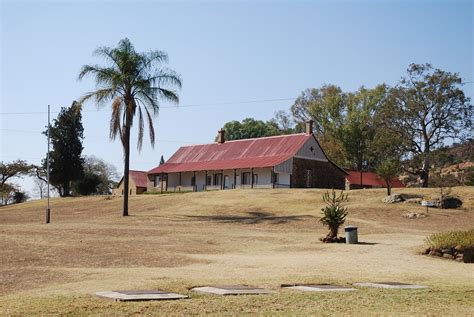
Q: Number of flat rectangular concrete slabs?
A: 4